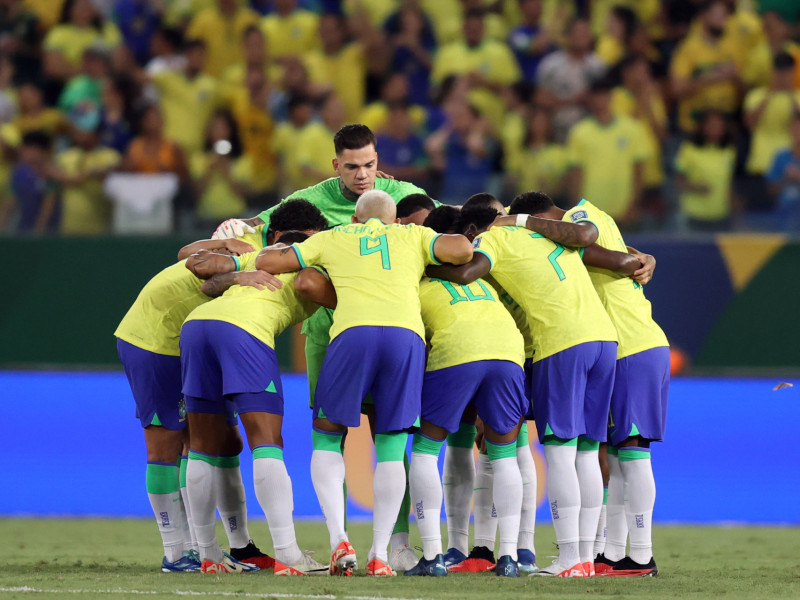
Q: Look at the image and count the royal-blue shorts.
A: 6